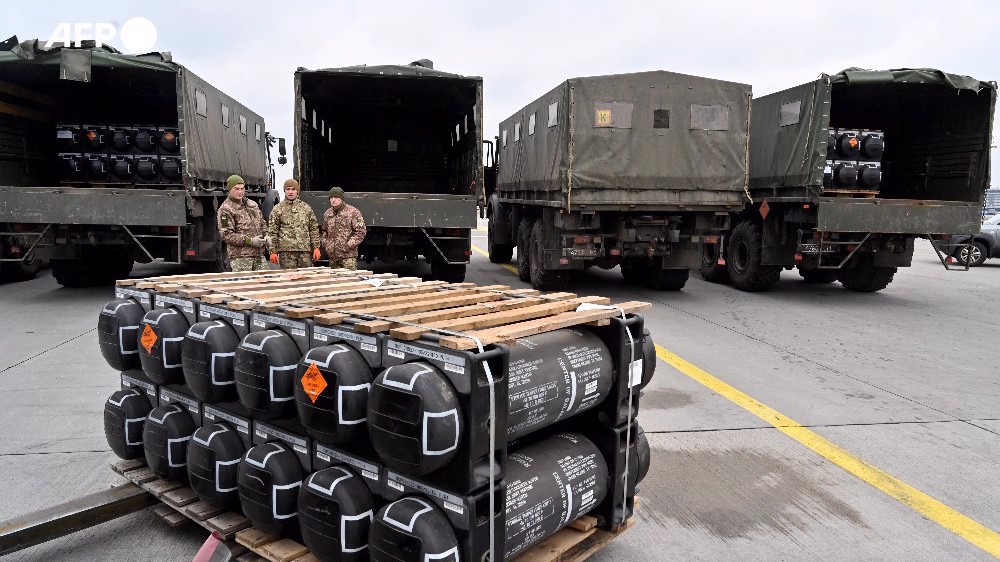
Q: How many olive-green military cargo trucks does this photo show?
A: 4